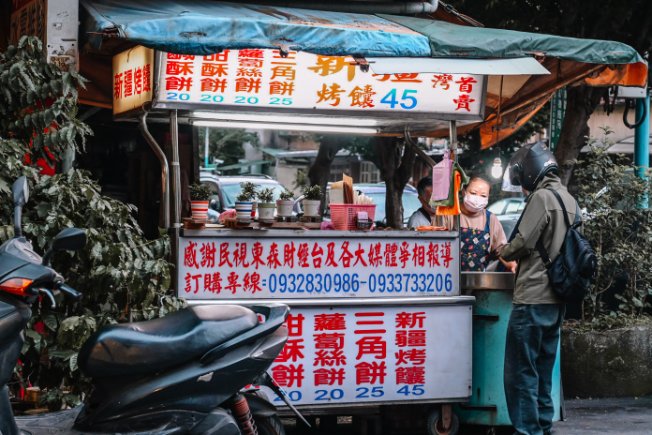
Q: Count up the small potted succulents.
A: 5